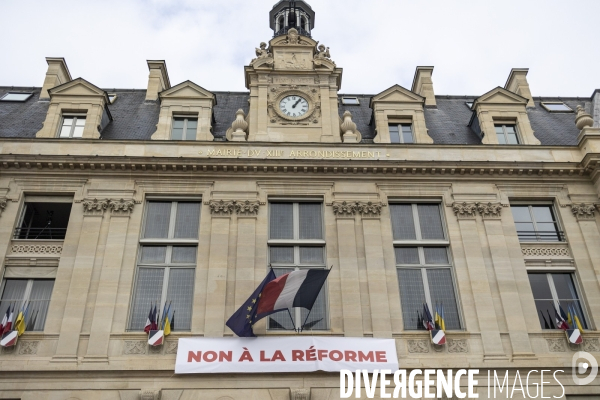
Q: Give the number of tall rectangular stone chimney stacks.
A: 4